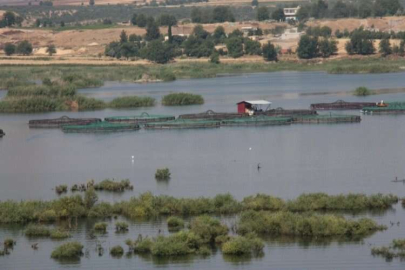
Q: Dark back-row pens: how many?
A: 4